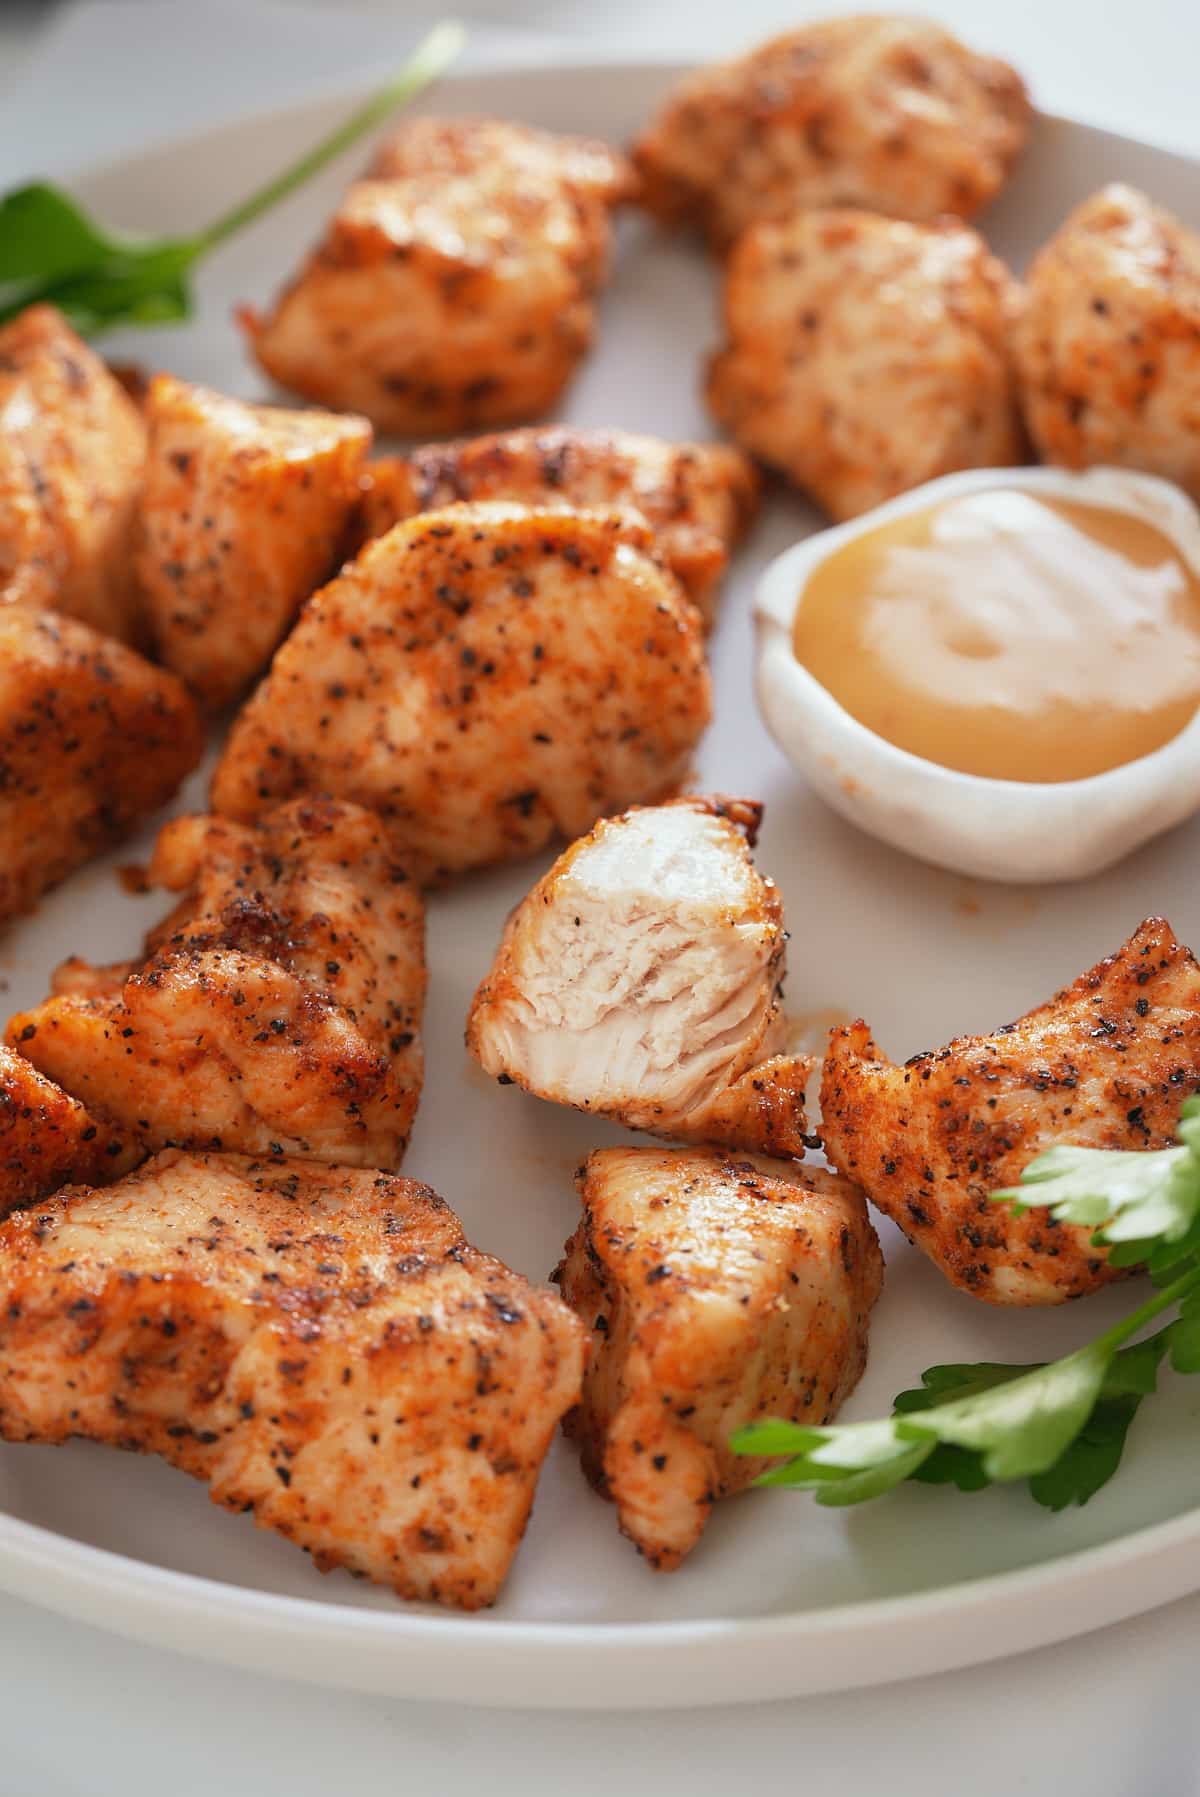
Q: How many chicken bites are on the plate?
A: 15